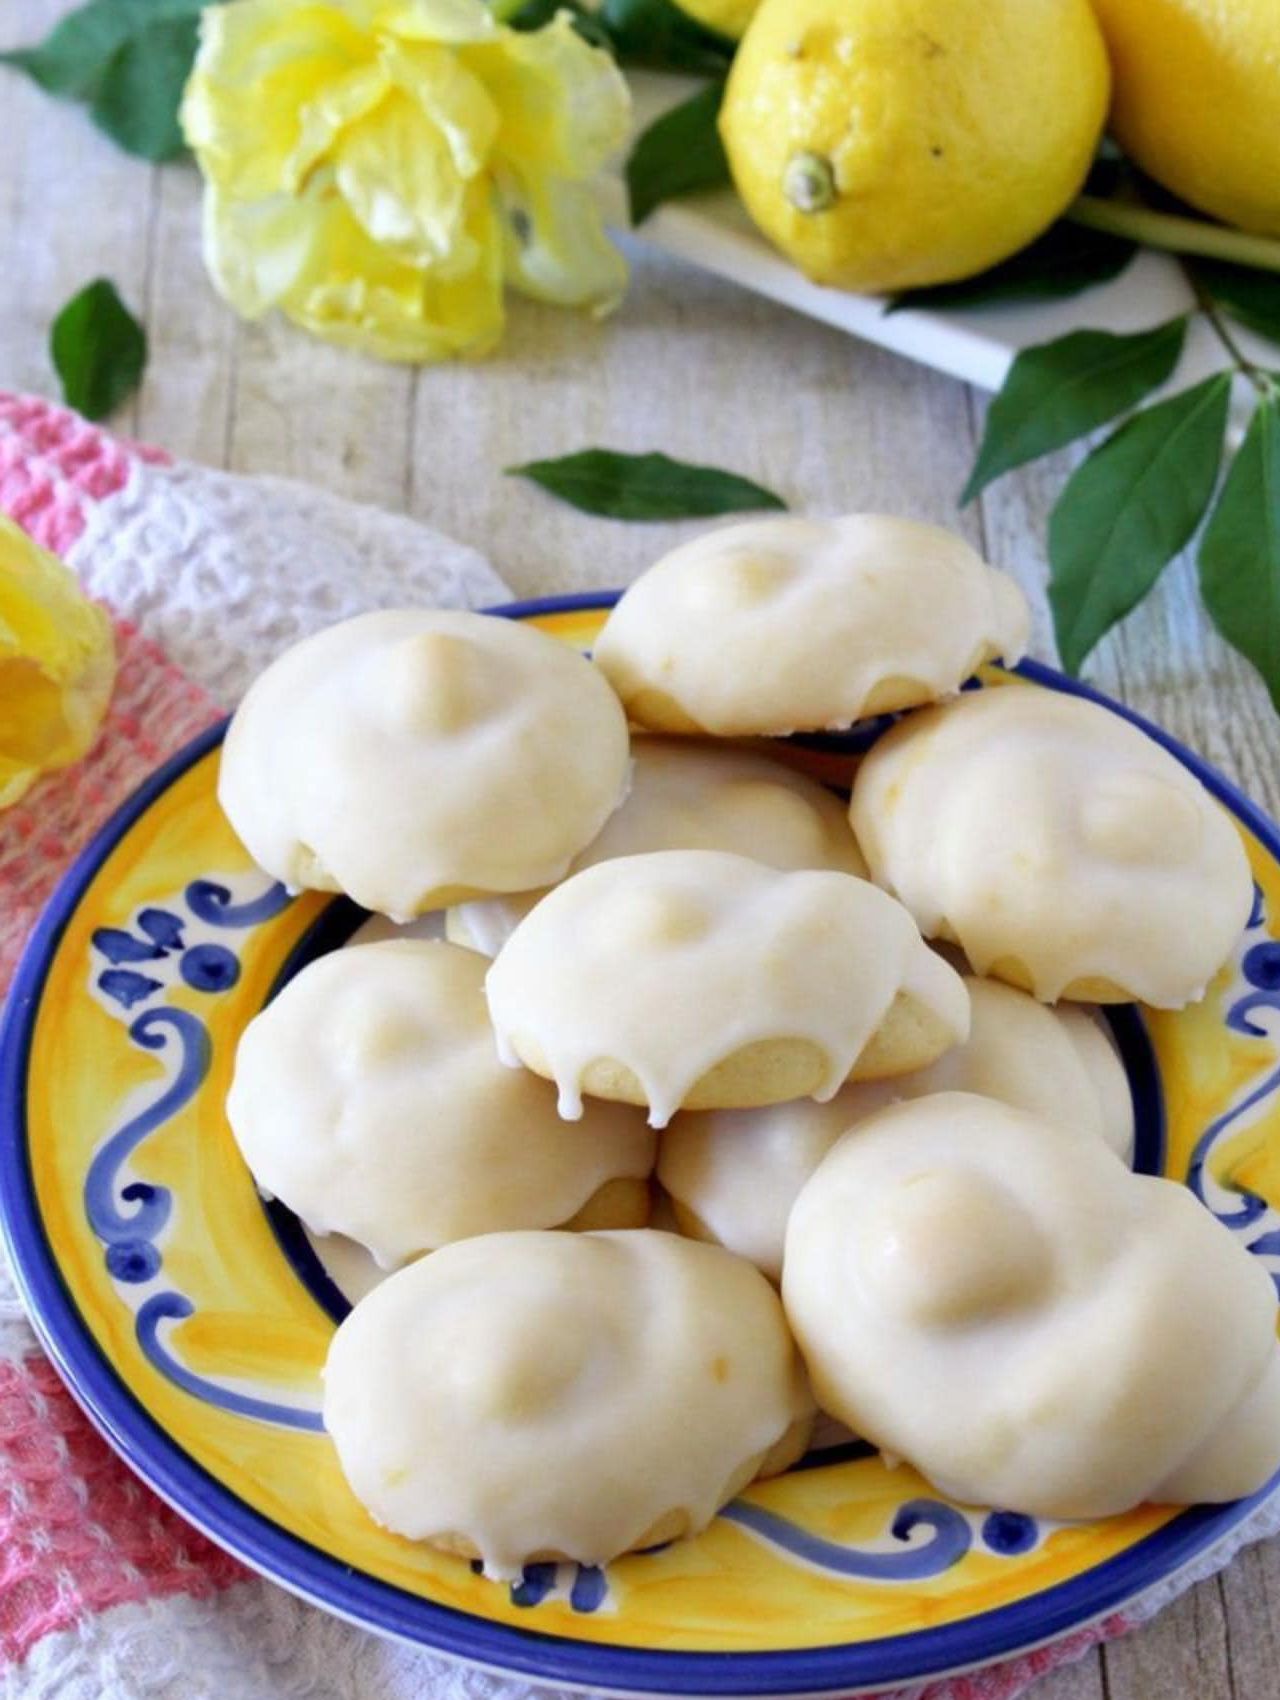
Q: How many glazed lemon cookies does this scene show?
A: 9